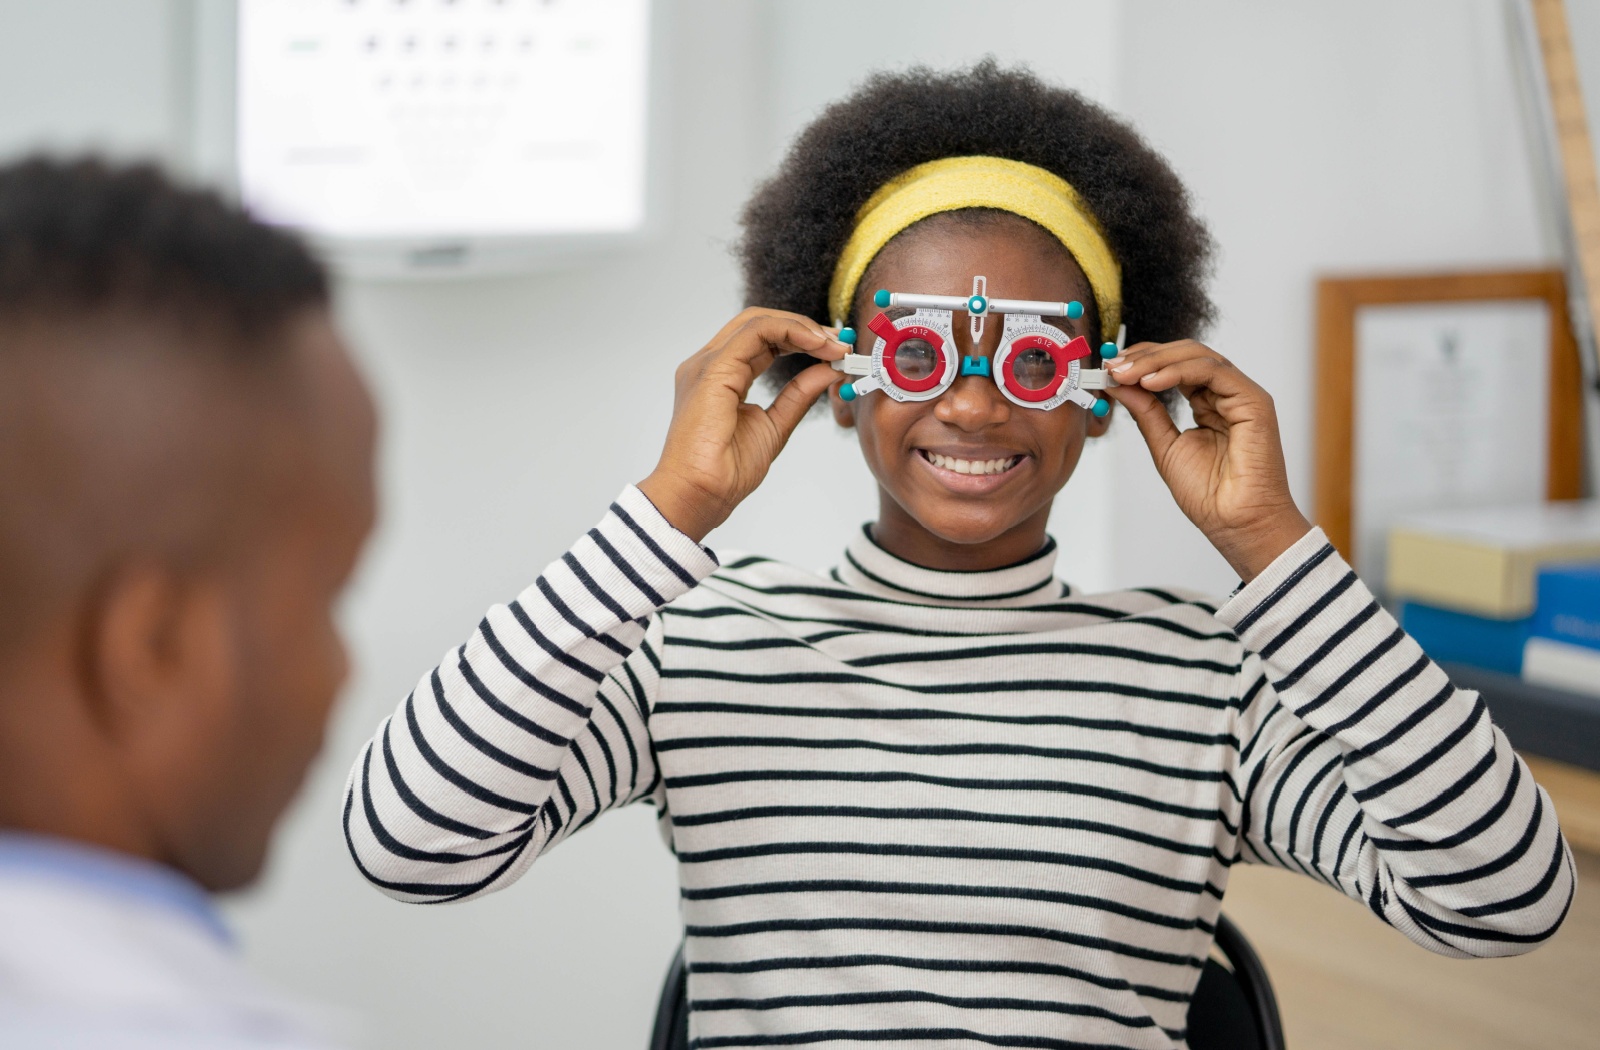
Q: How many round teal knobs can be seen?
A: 7